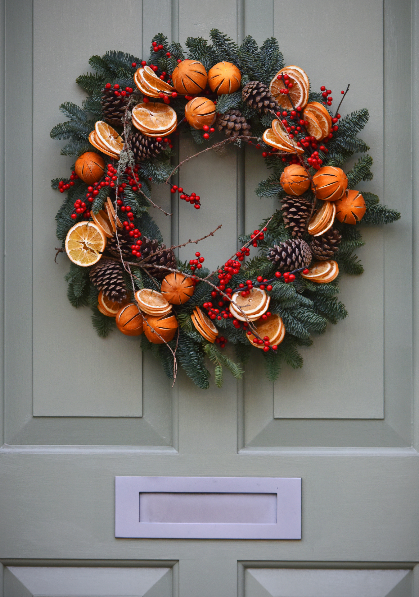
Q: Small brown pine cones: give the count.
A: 10